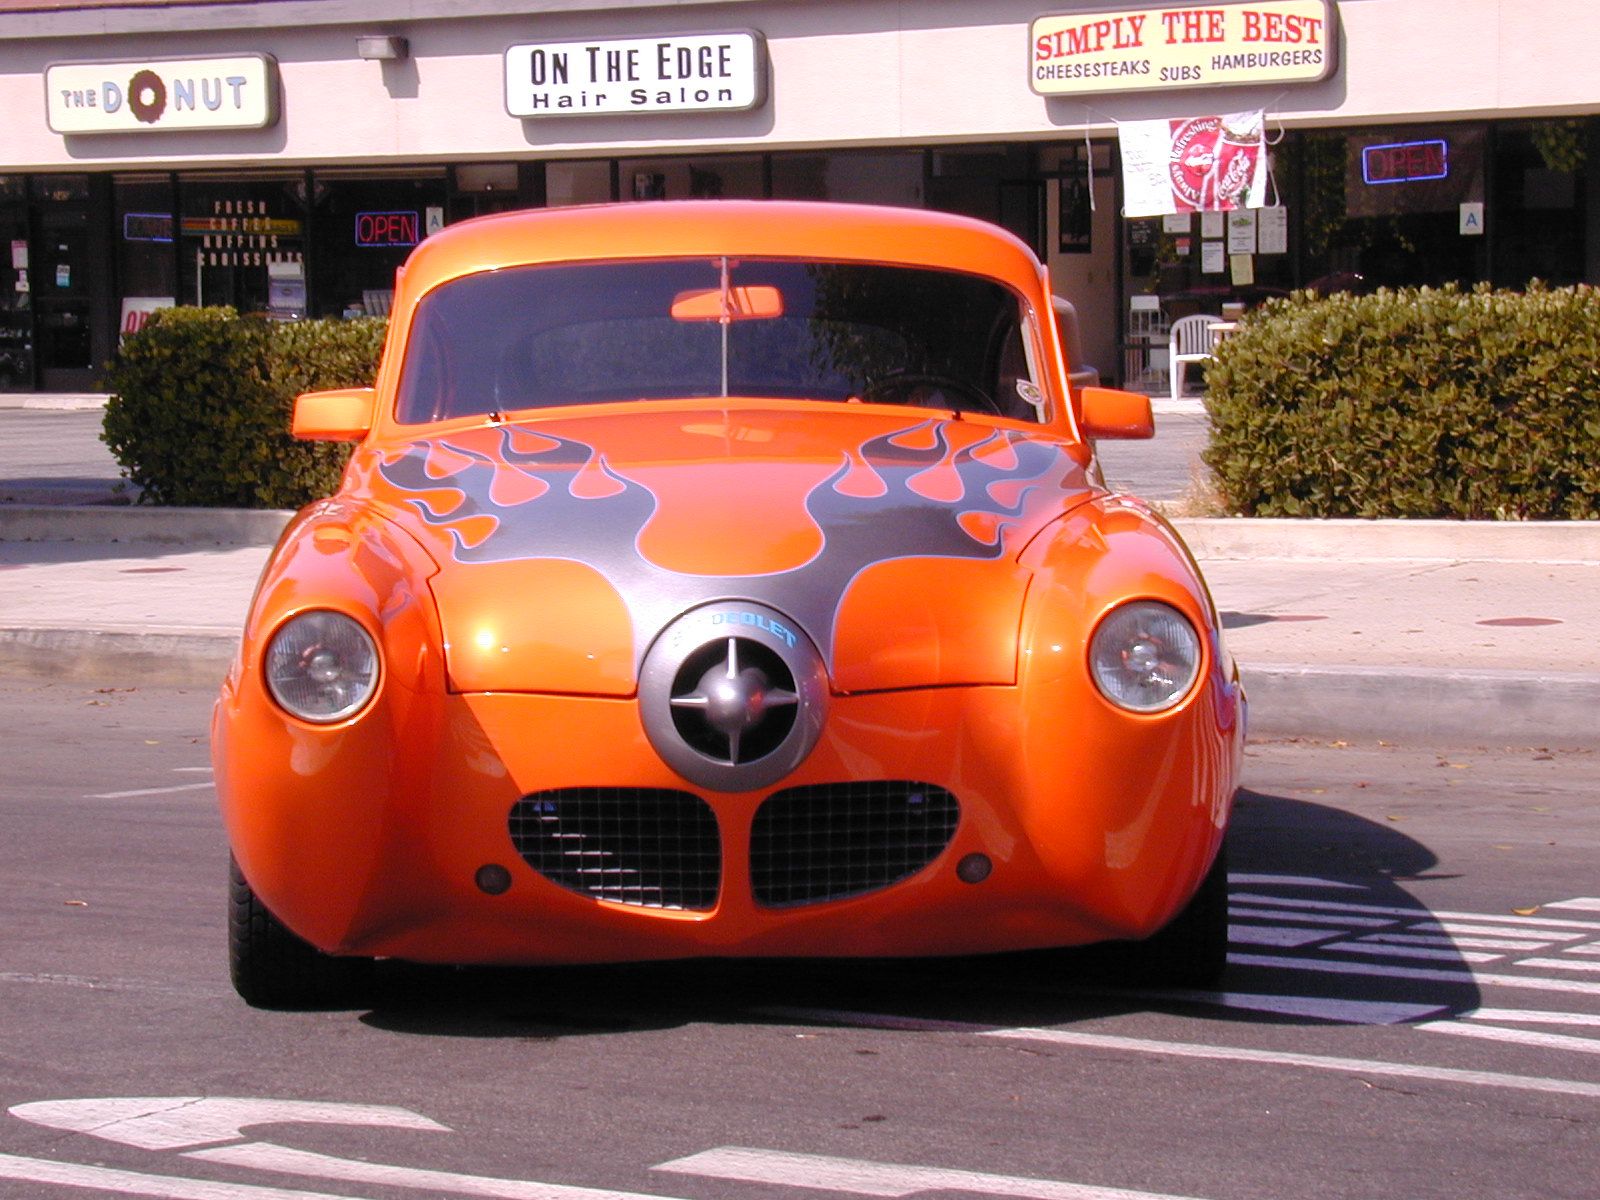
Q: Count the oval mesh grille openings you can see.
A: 2